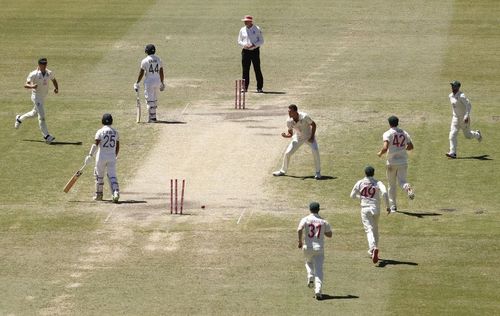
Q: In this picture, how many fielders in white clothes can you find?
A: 6